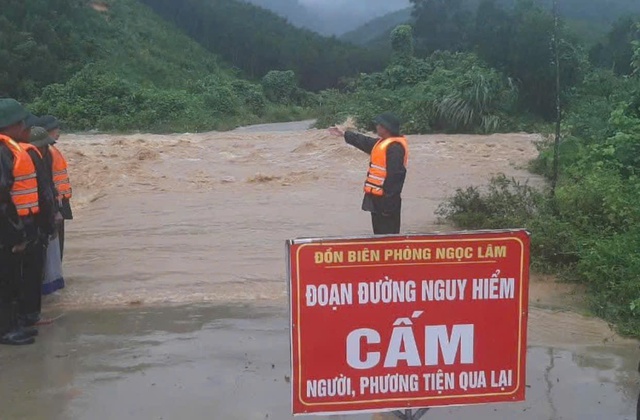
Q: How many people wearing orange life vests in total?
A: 4